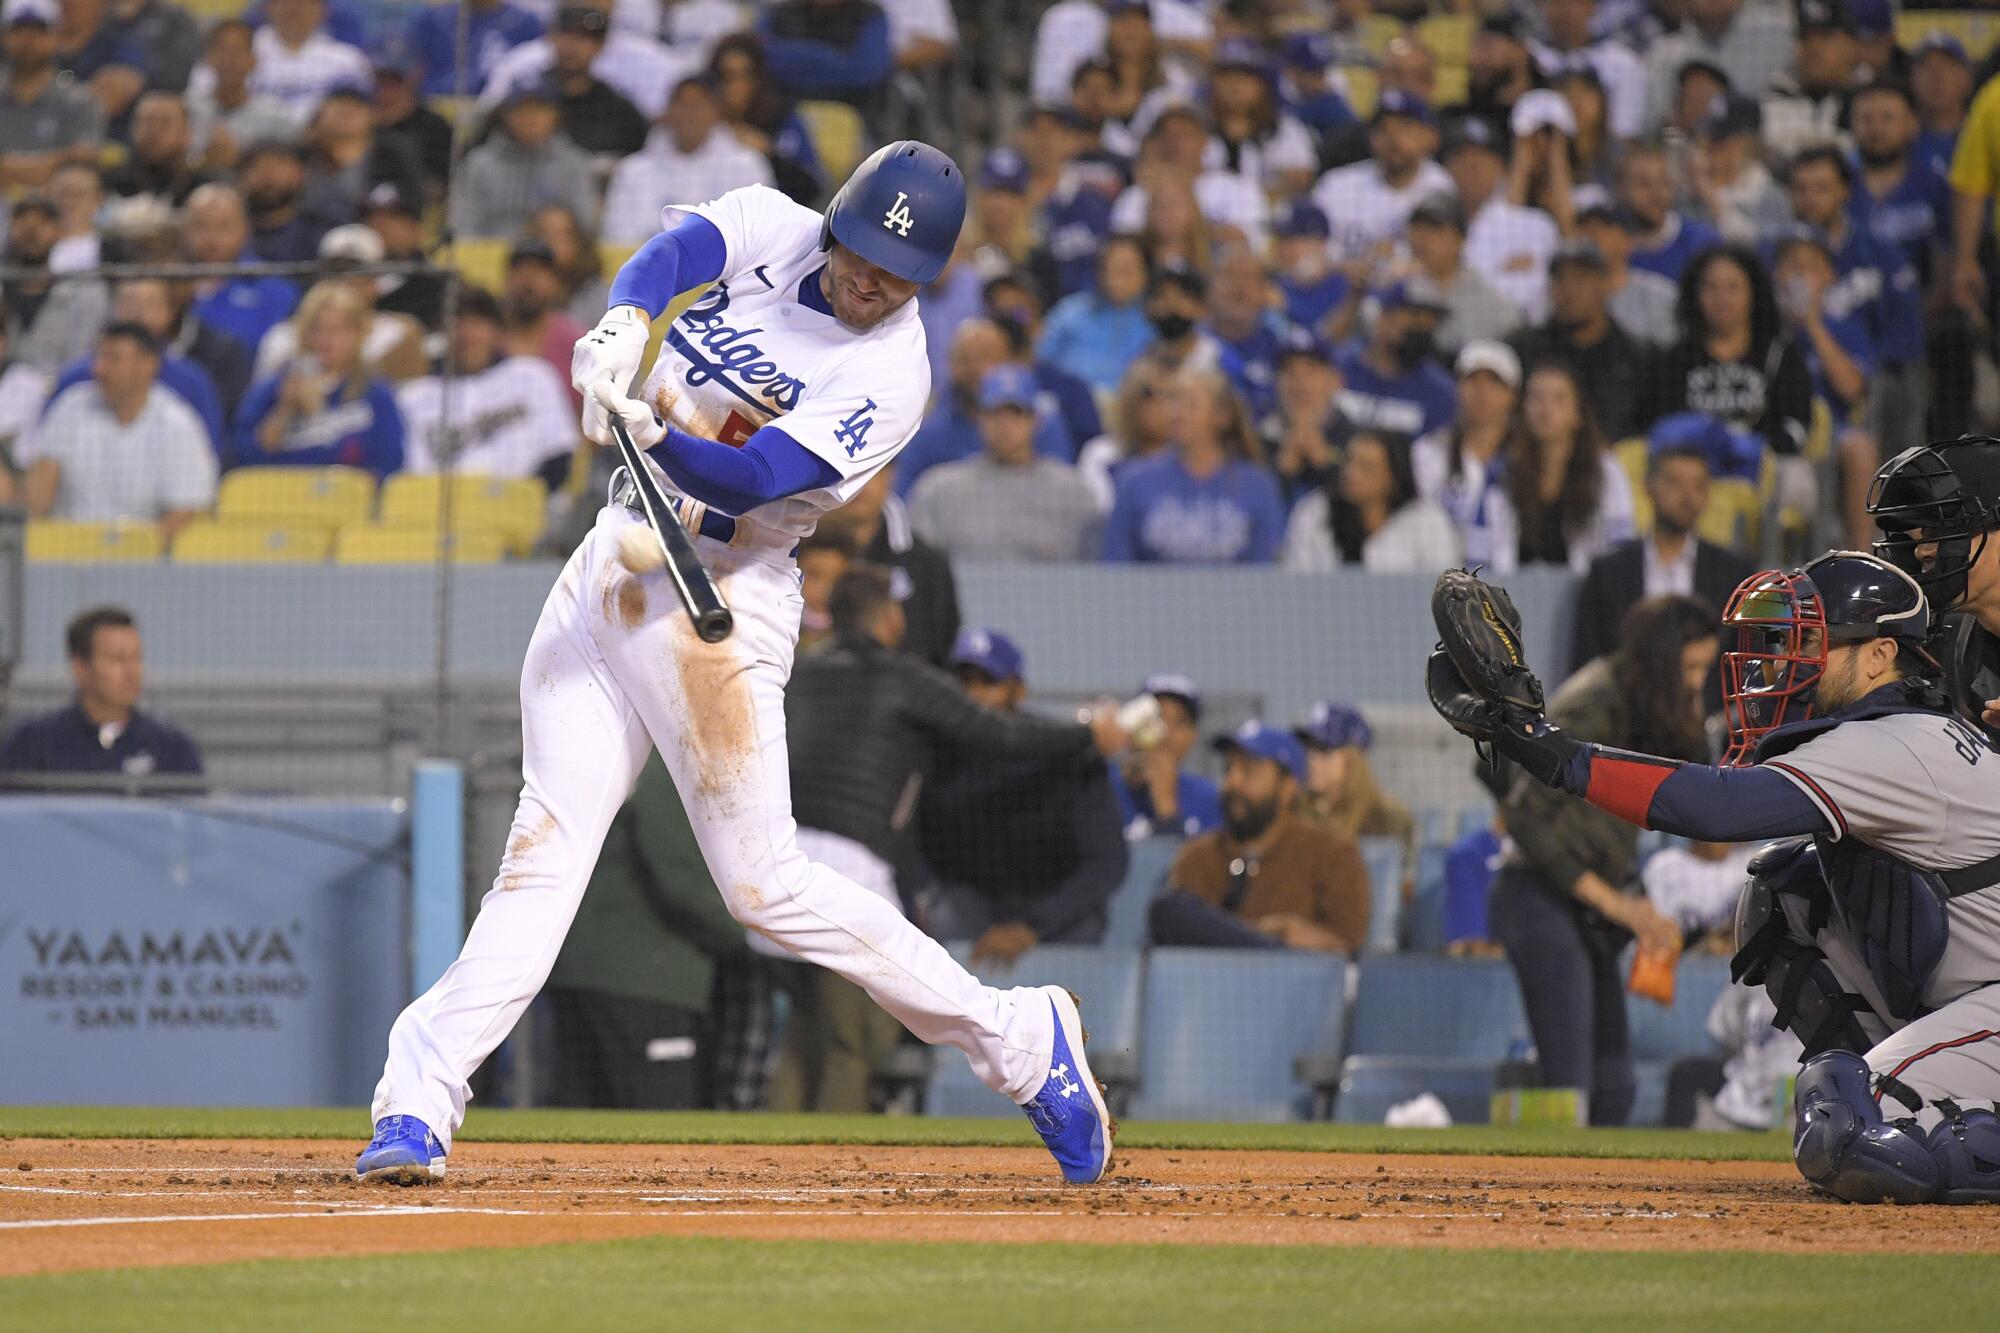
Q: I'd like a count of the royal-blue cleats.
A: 2